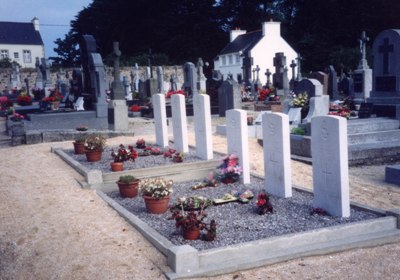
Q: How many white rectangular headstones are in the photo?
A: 6